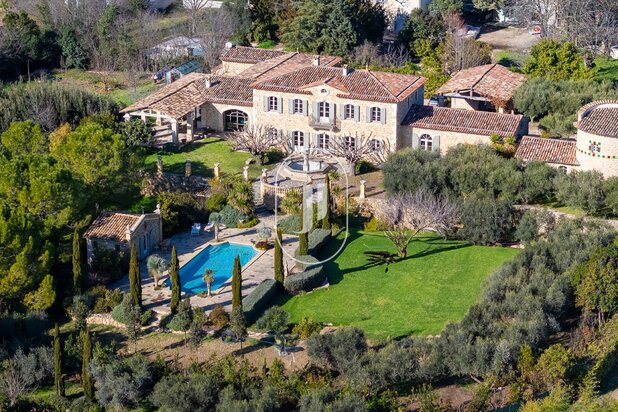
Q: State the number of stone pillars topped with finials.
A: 6